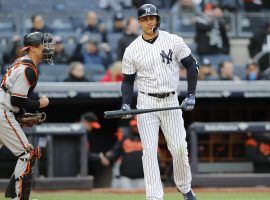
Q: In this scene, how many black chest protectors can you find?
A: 1